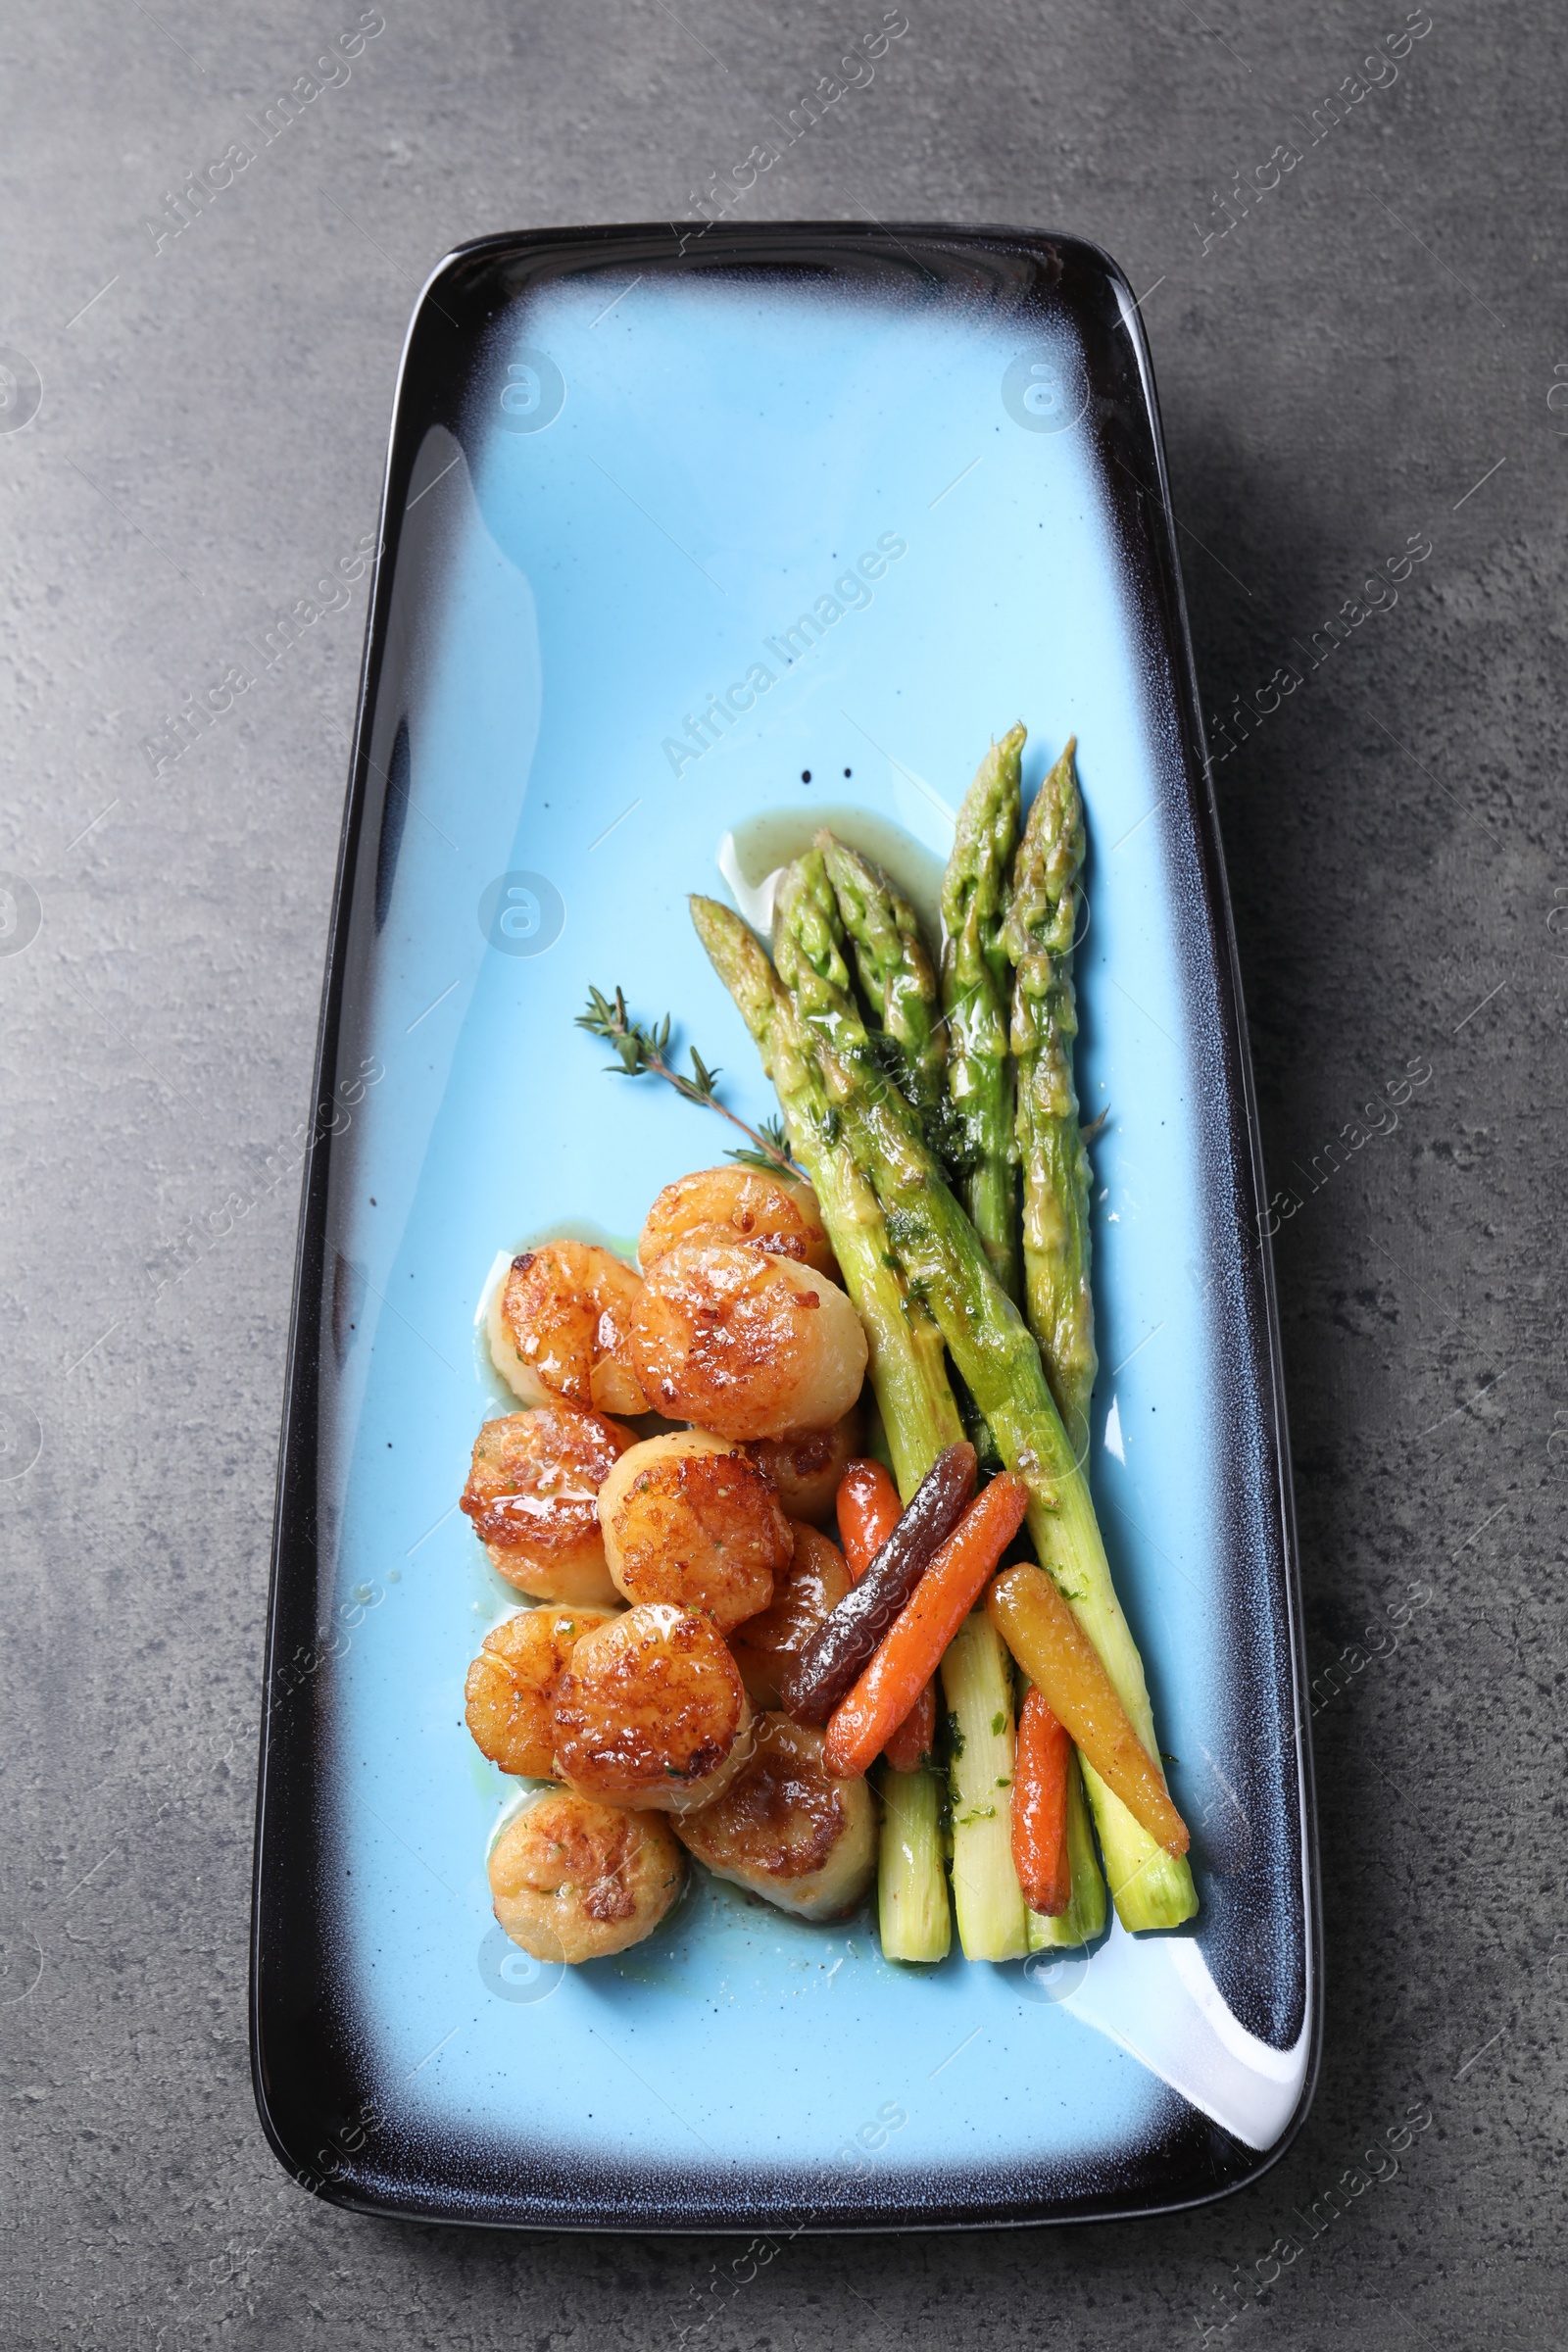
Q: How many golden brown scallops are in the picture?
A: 11